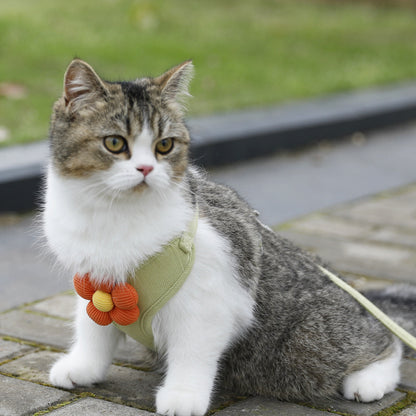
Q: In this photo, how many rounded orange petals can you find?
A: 5